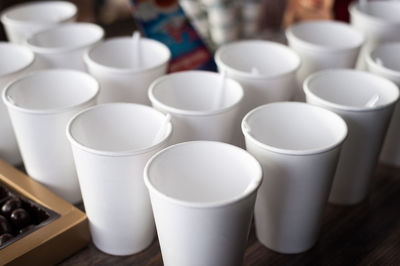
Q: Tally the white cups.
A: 14